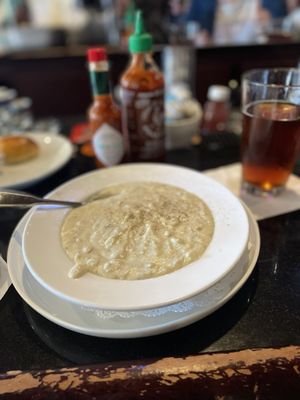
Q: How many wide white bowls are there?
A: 1